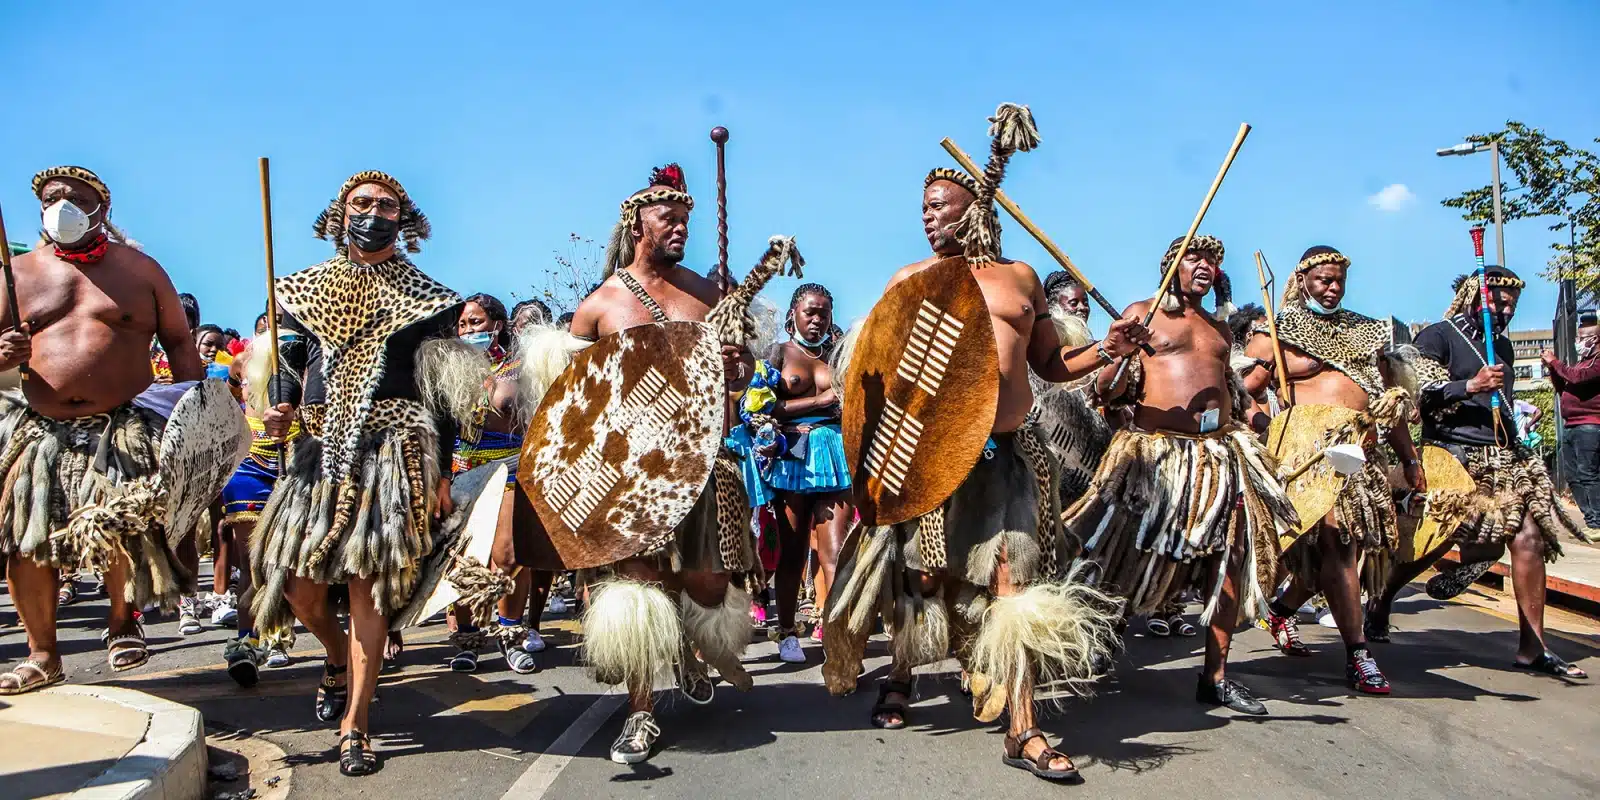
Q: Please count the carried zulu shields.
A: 7